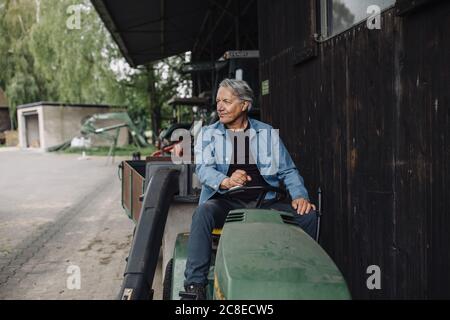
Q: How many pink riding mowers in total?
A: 0